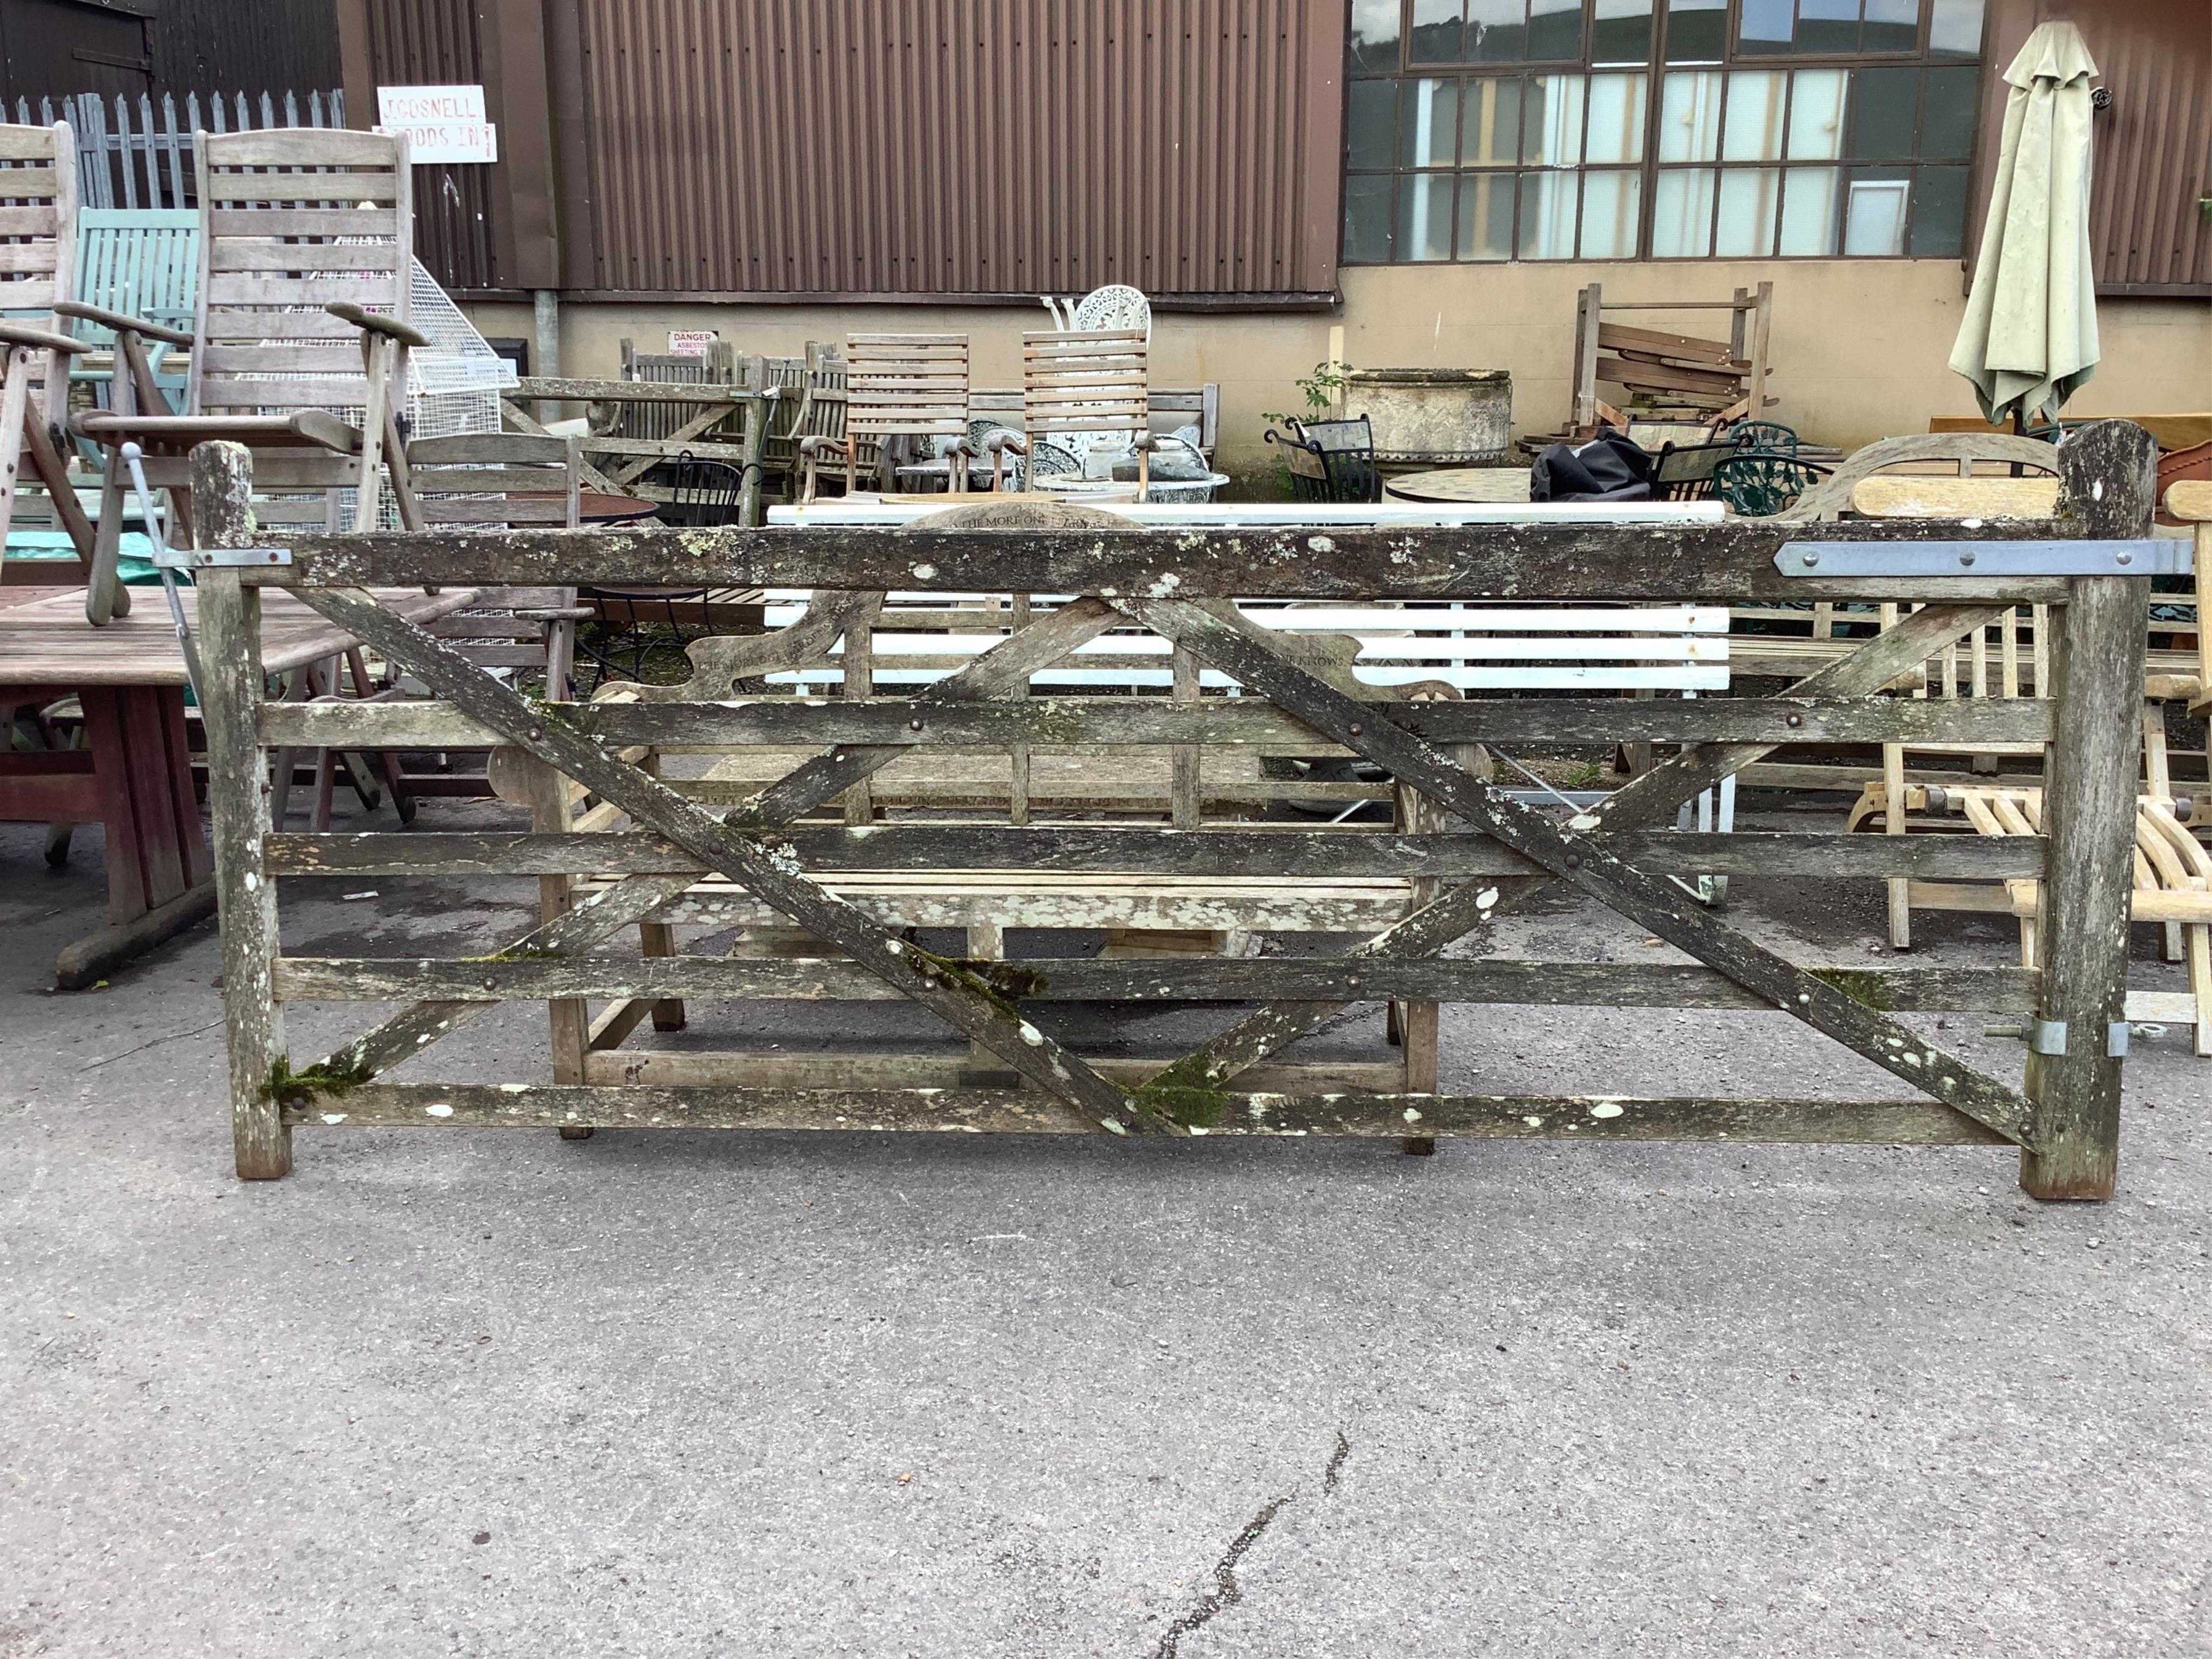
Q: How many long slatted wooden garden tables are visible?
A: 1